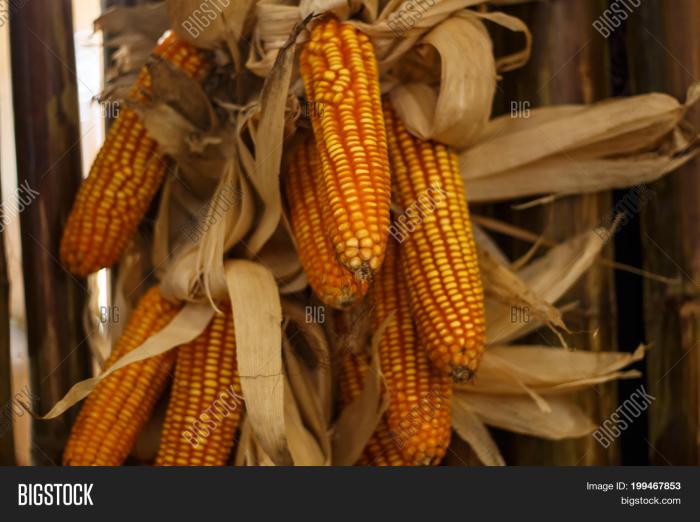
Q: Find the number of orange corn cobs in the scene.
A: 8